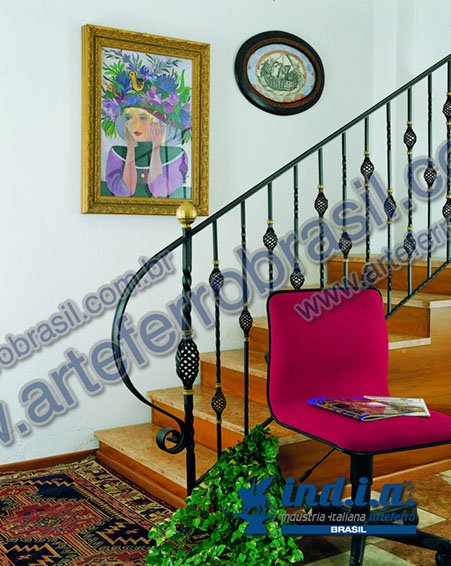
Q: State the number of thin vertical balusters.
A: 11